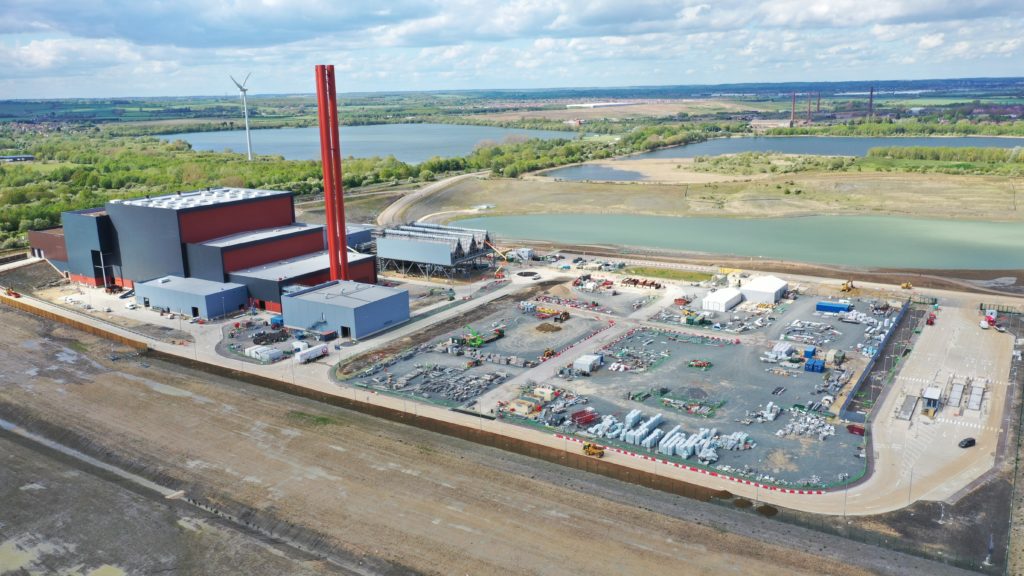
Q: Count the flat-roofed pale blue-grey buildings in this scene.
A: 2